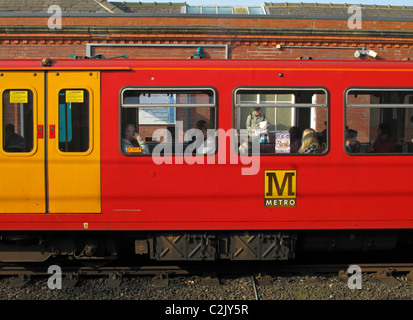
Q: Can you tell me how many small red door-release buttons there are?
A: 2